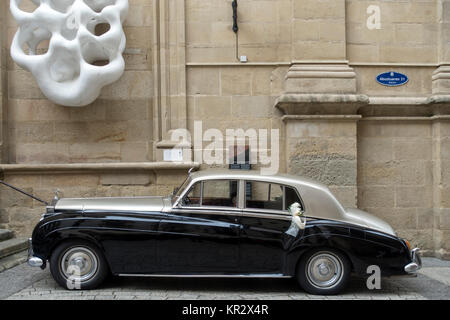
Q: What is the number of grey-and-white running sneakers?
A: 0